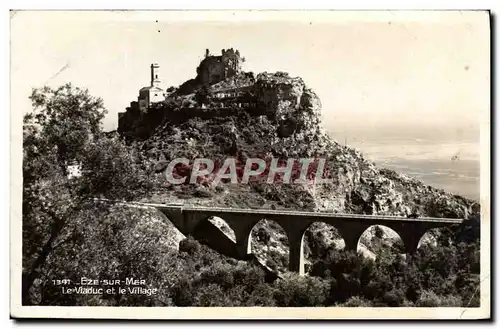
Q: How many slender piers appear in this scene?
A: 4